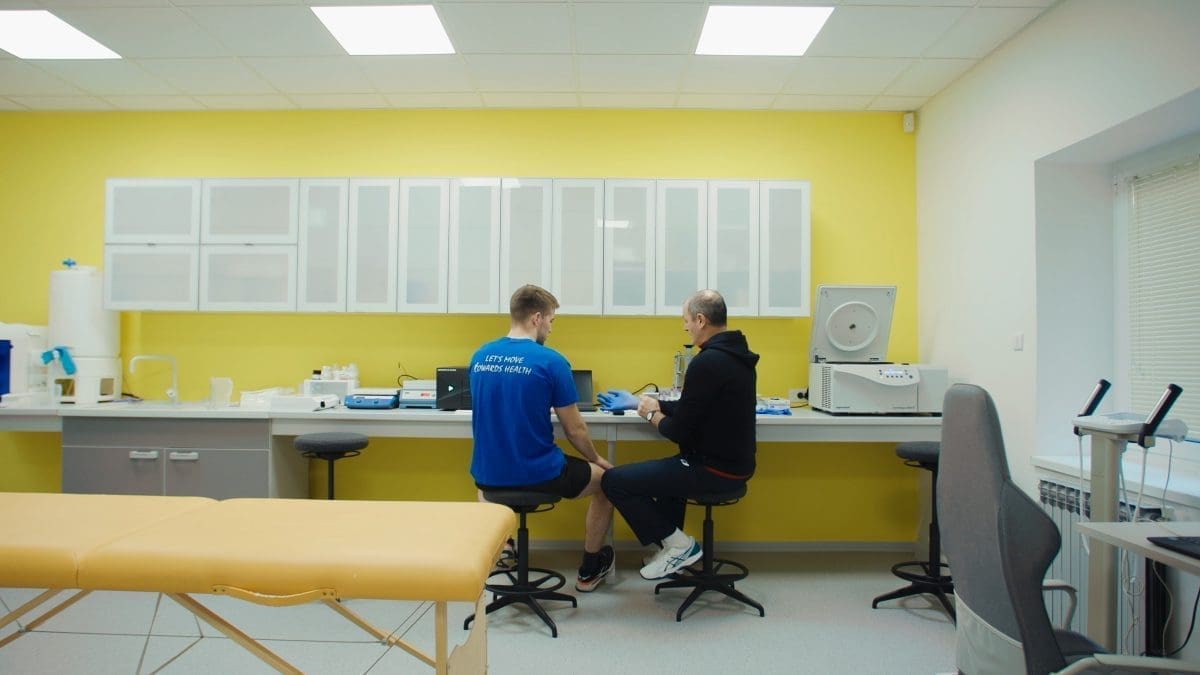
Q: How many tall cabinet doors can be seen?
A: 10